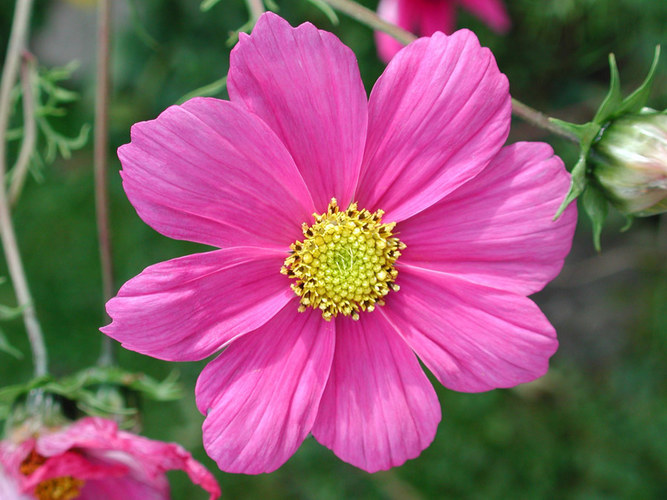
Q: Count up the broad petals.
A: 8